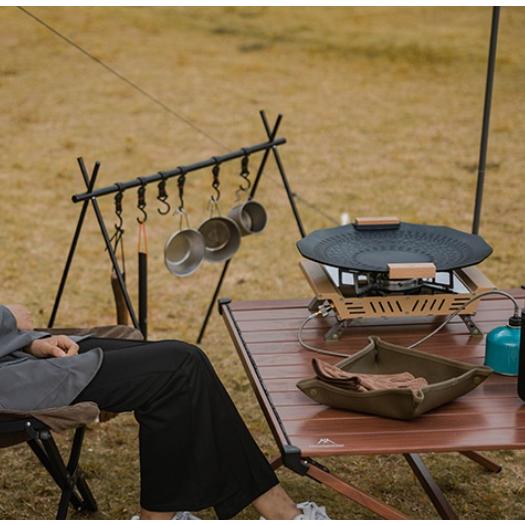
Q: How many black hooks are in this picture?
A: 6